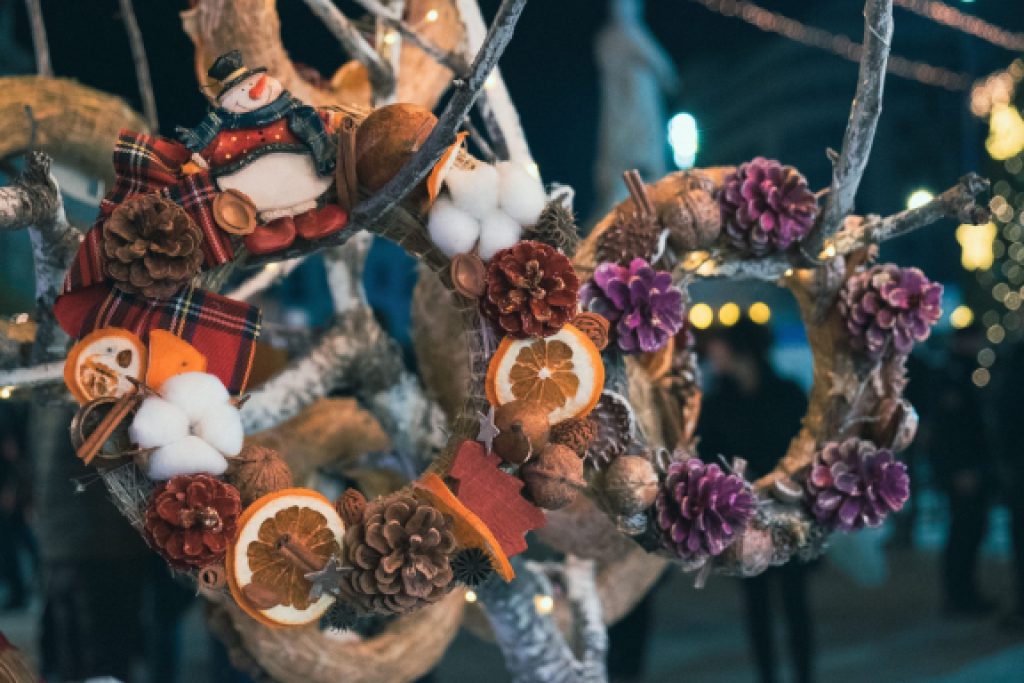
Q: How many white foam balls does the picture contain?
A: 8